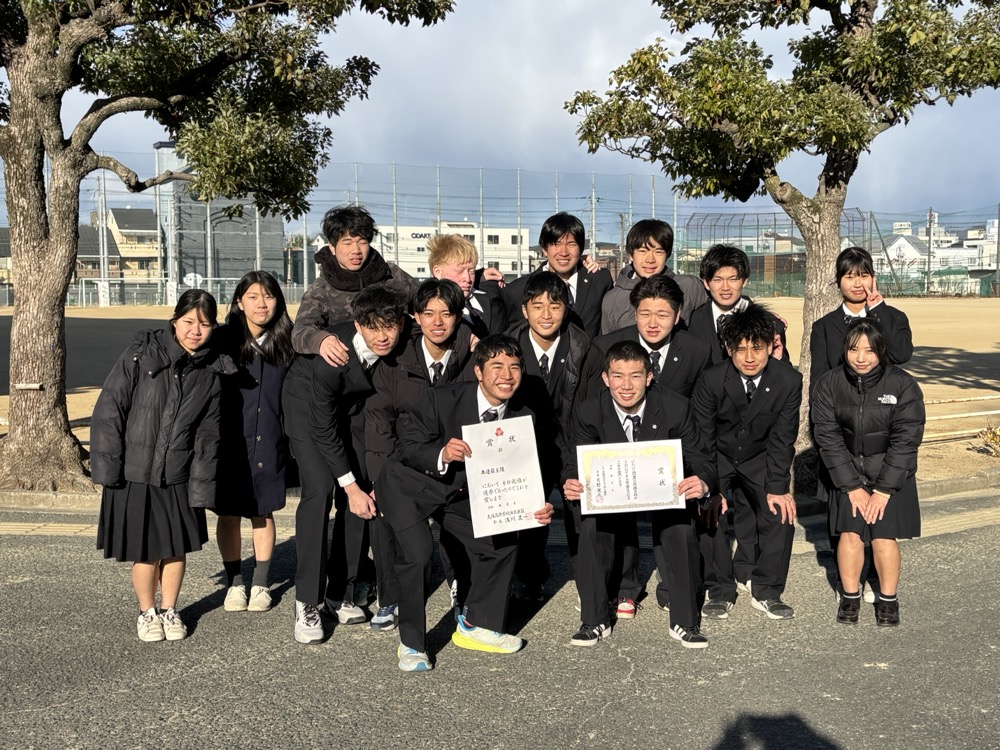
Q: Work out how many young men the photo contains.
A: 12